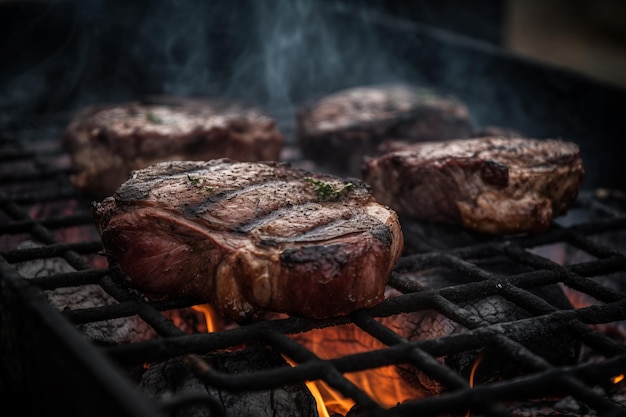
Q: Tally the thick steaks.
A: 4